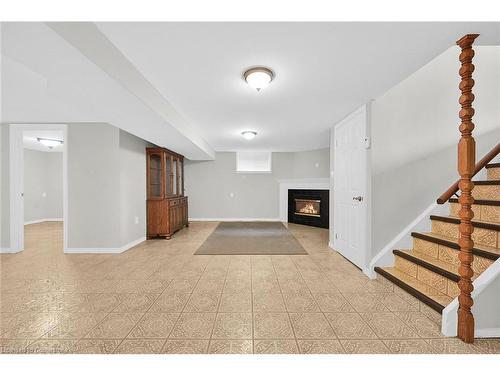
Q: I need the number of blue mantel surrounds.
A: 0